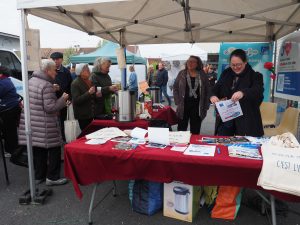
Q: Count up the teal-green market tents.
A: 1